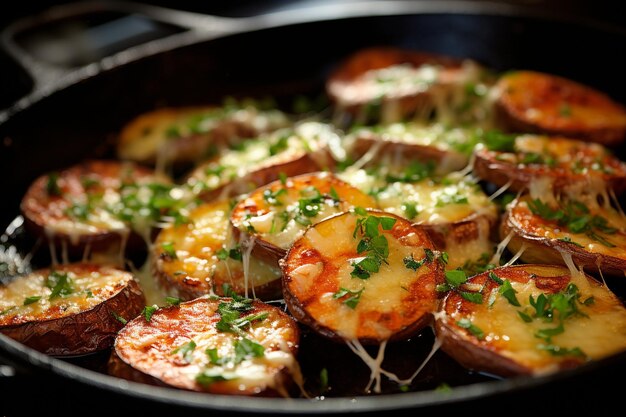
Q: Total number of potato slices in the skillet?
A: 15